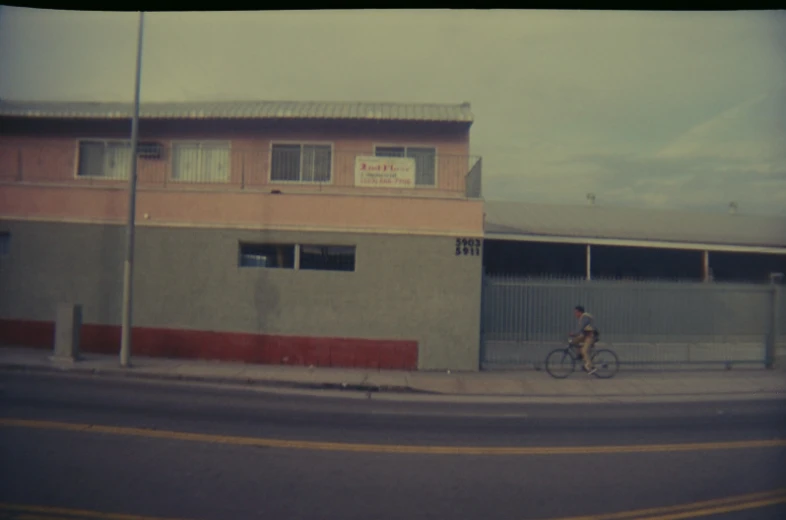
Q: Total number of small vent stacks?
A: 2